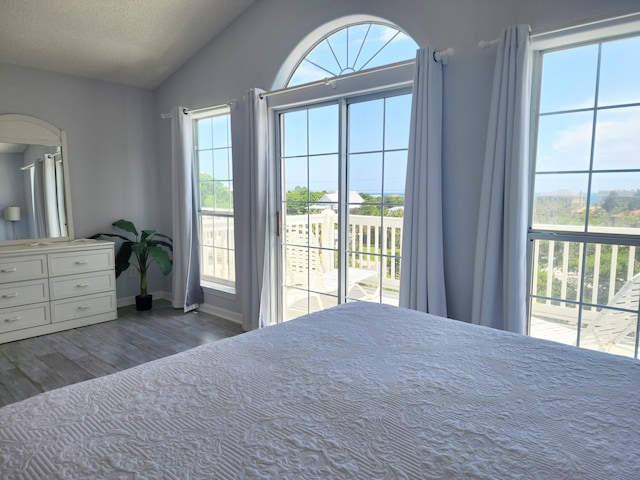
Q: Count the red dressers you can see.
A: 0